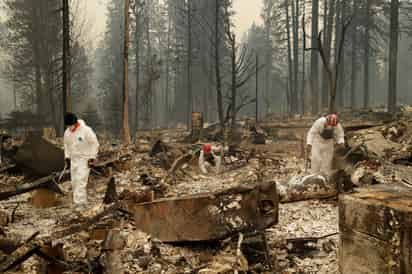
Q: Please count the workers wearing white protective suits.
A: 3